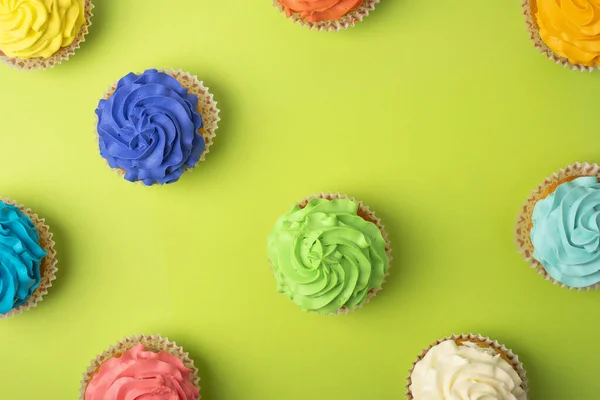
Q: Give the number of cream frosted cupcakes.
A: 1